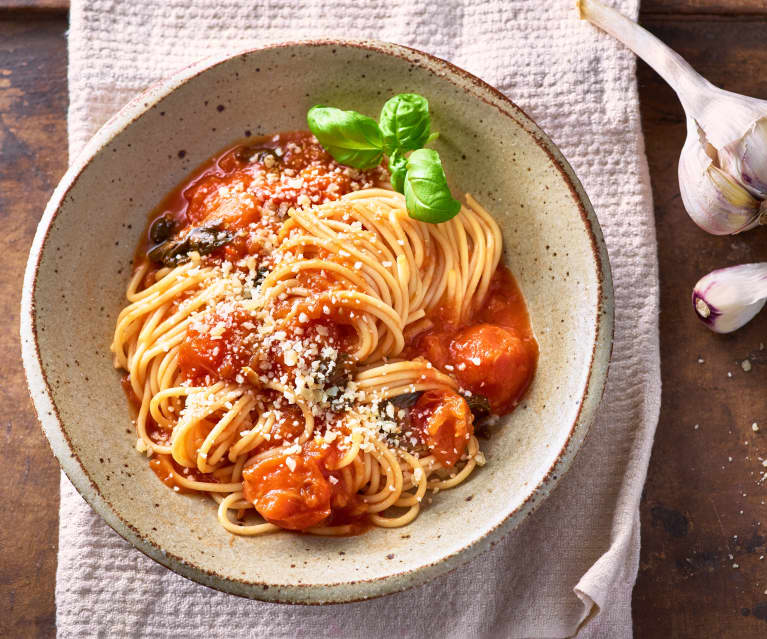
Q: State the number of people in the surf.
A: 0